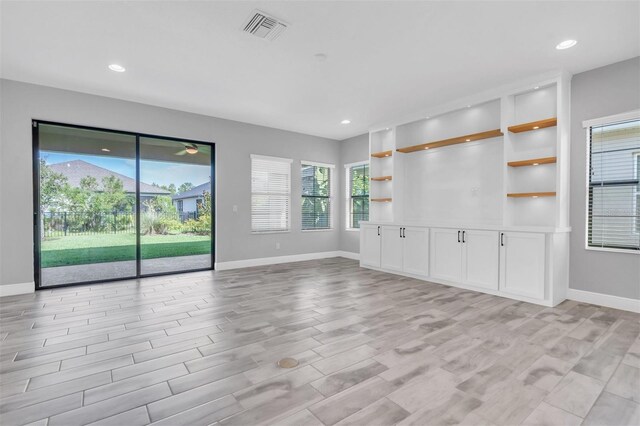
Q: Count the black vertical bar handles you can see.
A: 6